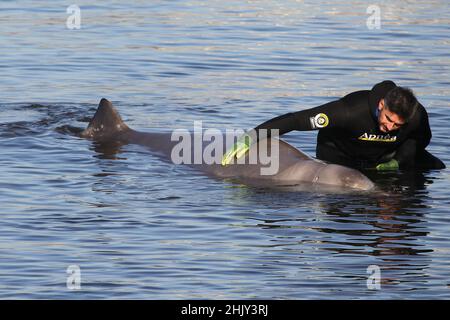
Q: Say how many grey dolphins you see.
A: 1